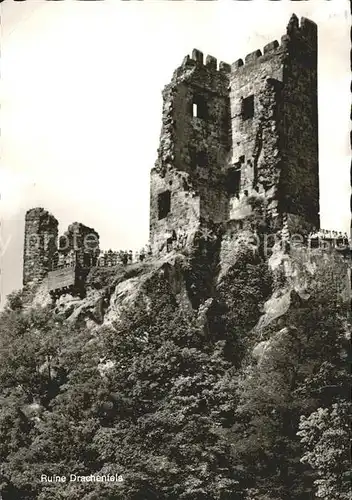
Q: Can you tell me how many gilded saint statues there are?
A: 0